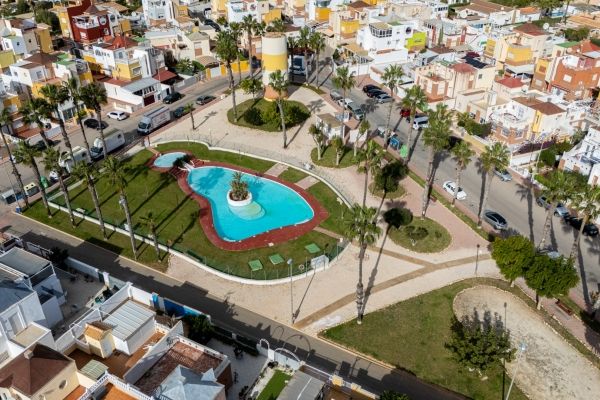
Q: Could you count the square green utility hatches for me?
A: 3